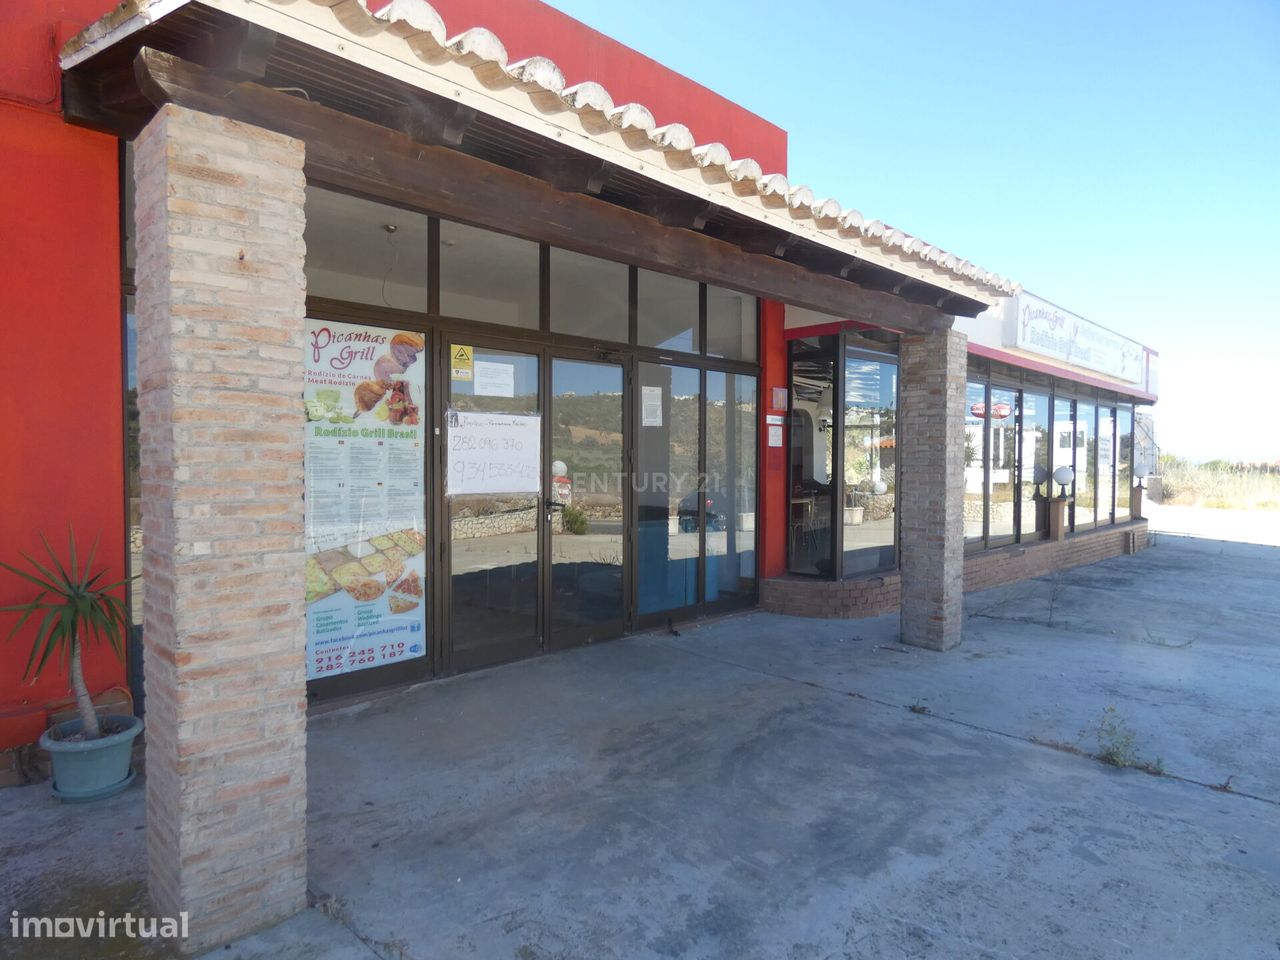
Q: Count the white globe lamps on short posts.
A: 2